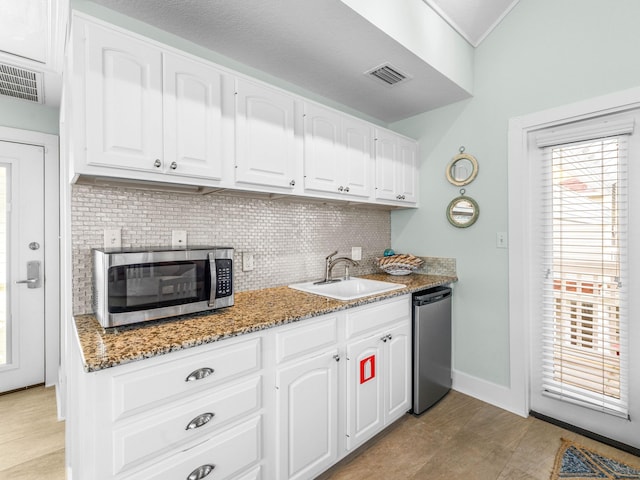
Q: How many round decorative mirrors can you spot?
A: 2